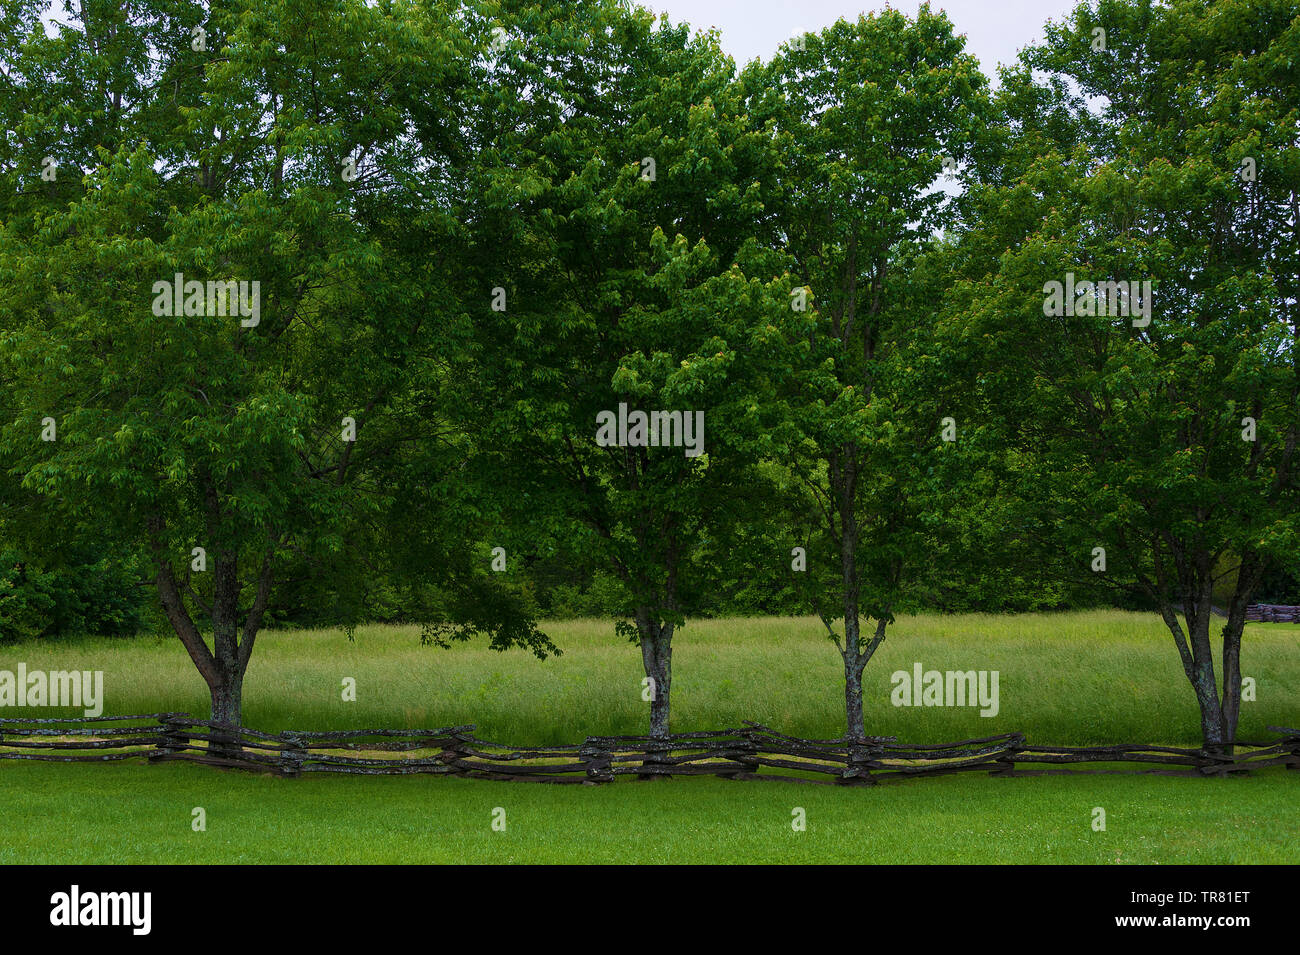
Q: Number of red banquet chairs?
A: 0